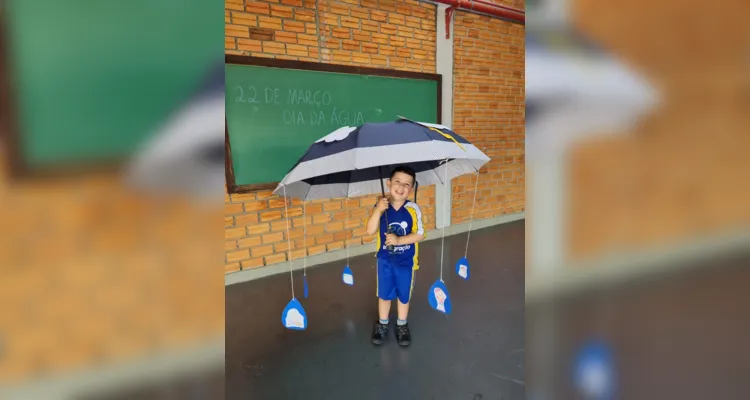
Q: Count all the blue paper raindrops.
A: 5